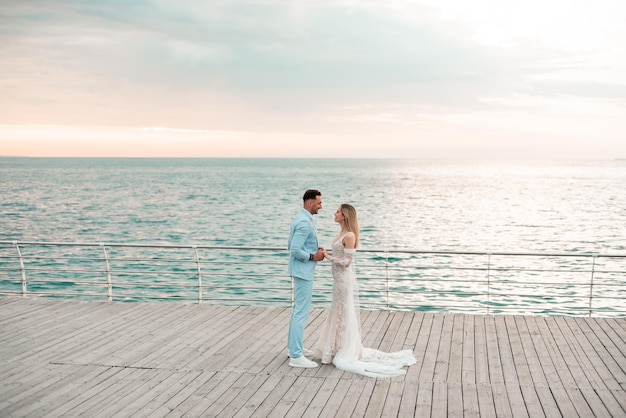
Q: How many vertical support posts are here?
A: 7